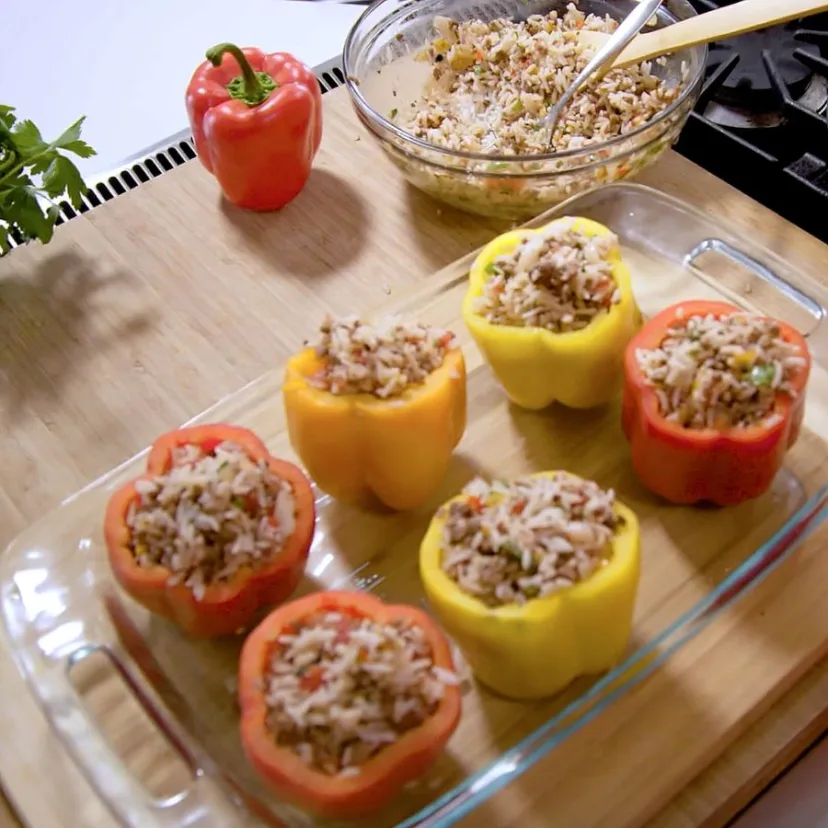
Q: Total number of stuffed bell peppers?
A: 6